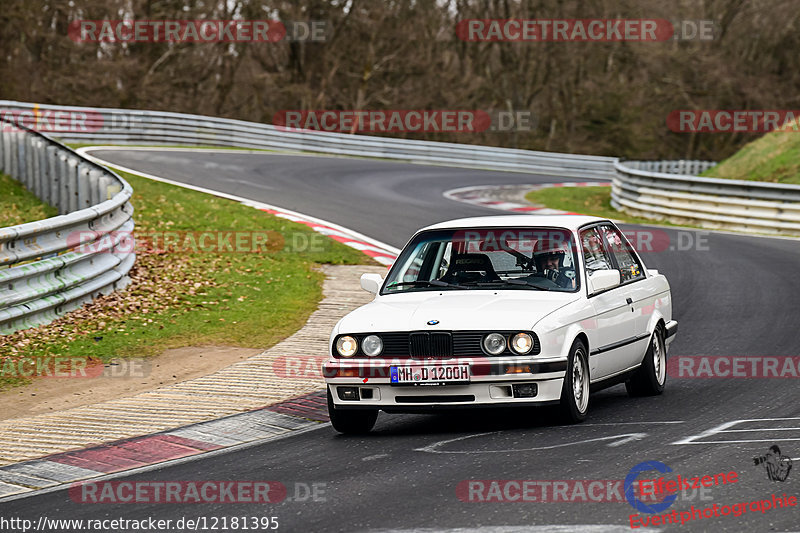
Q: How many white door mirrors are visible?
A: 2